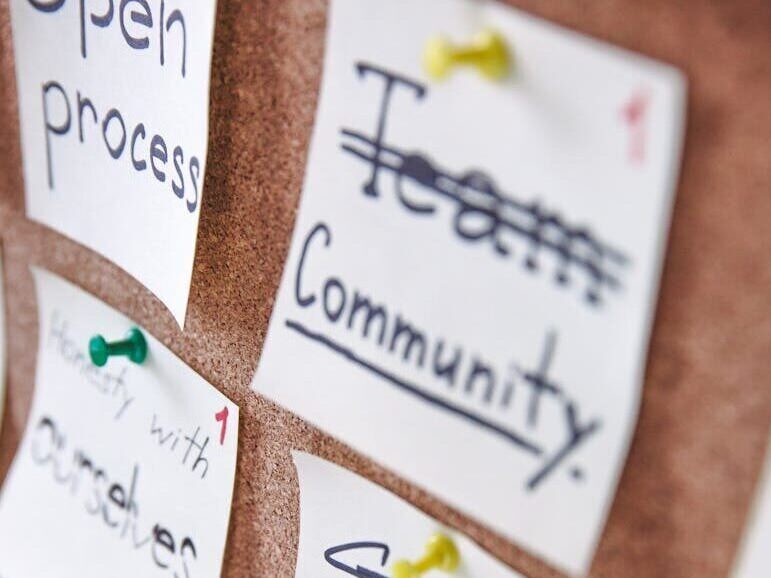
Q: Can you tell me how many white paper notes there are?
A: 4